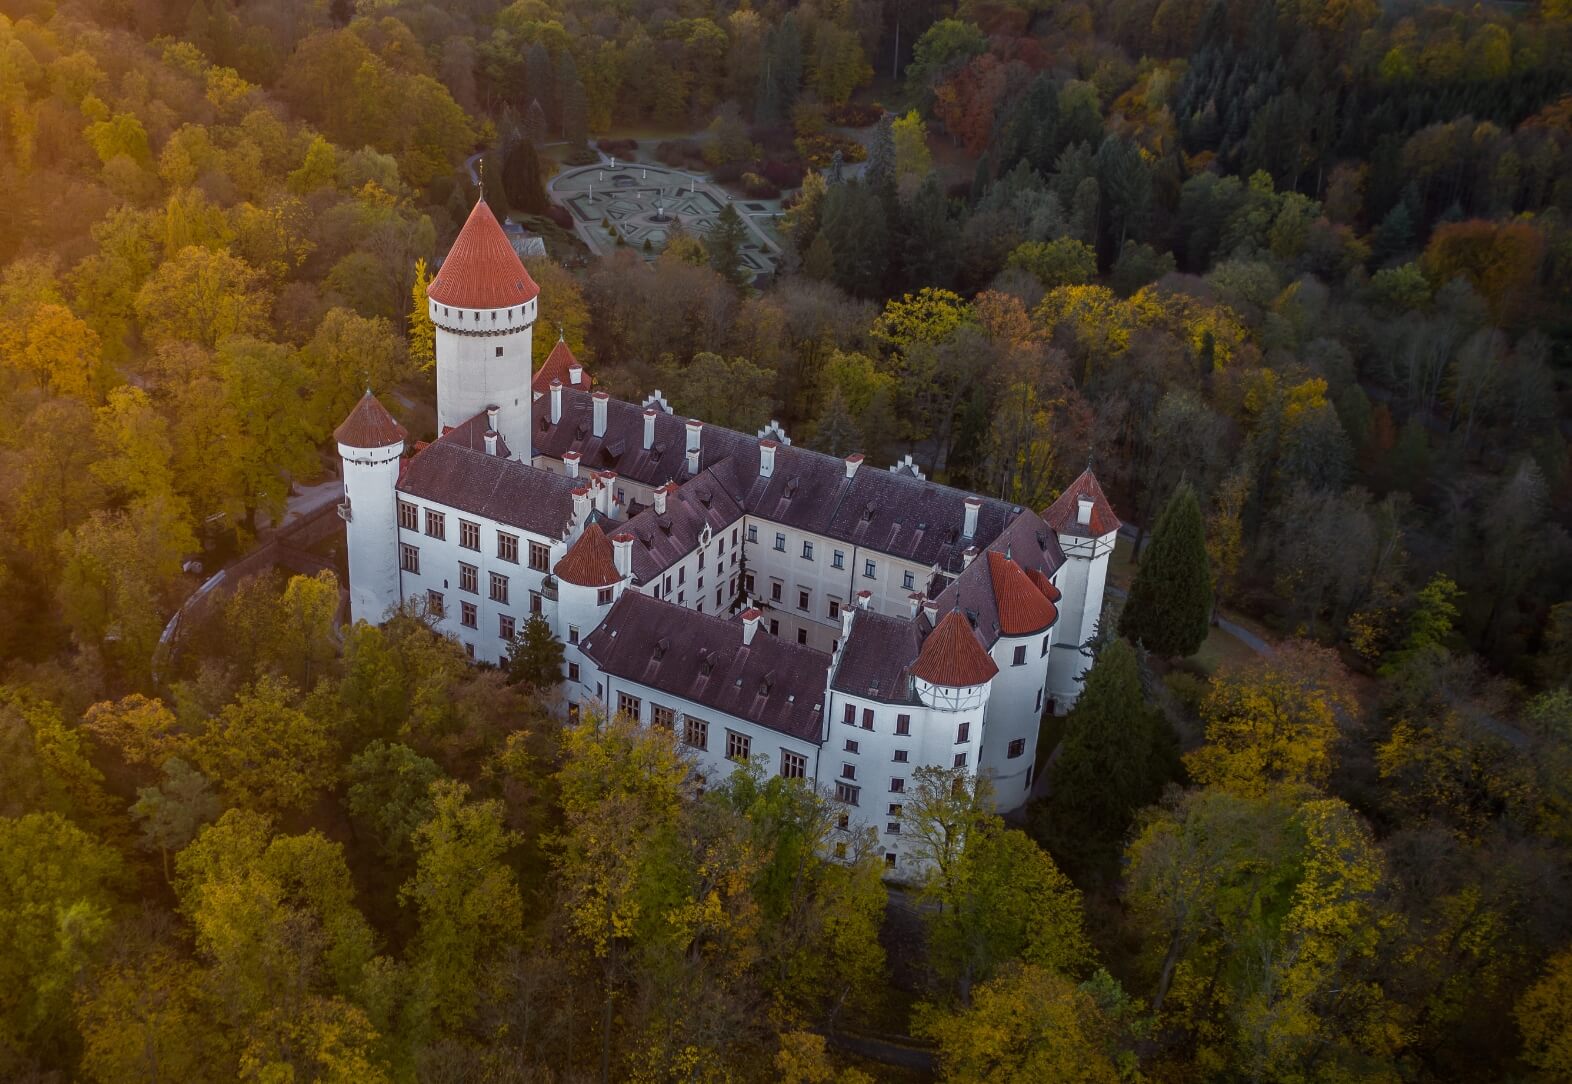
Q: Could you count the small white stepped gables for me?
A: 3